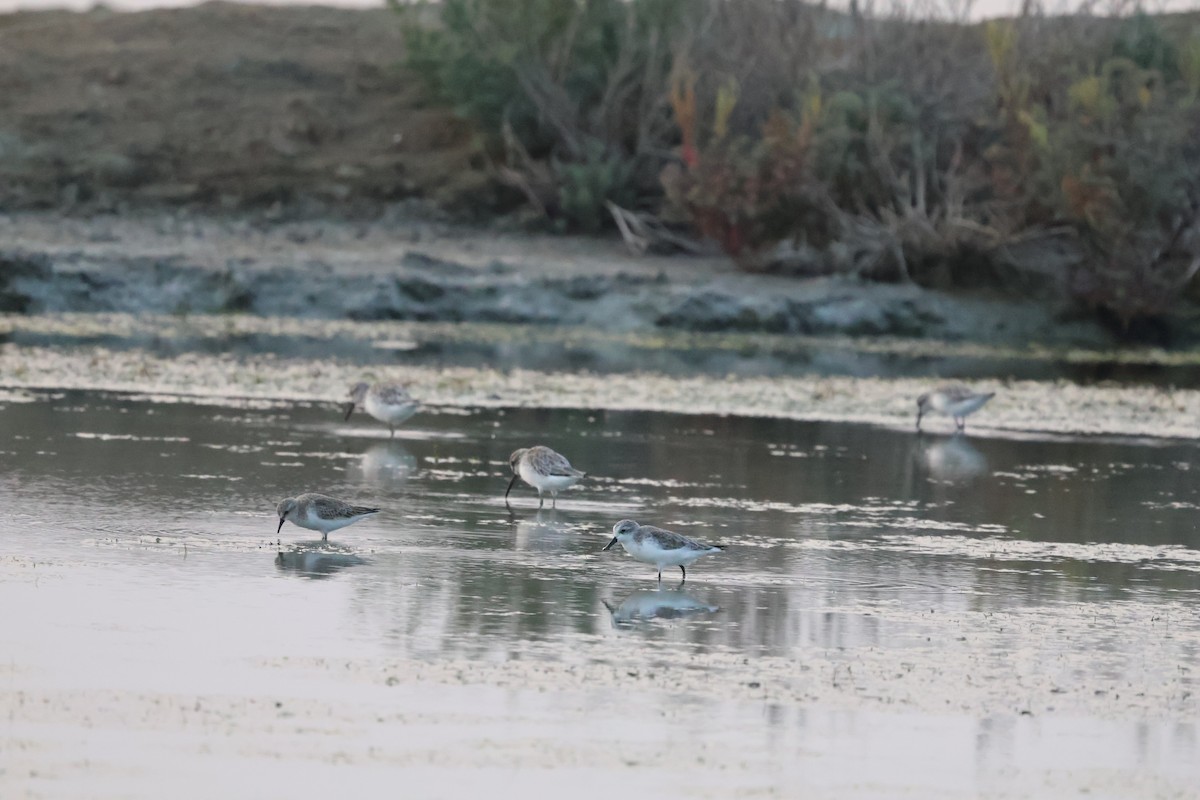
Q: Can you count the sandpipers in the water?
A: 5